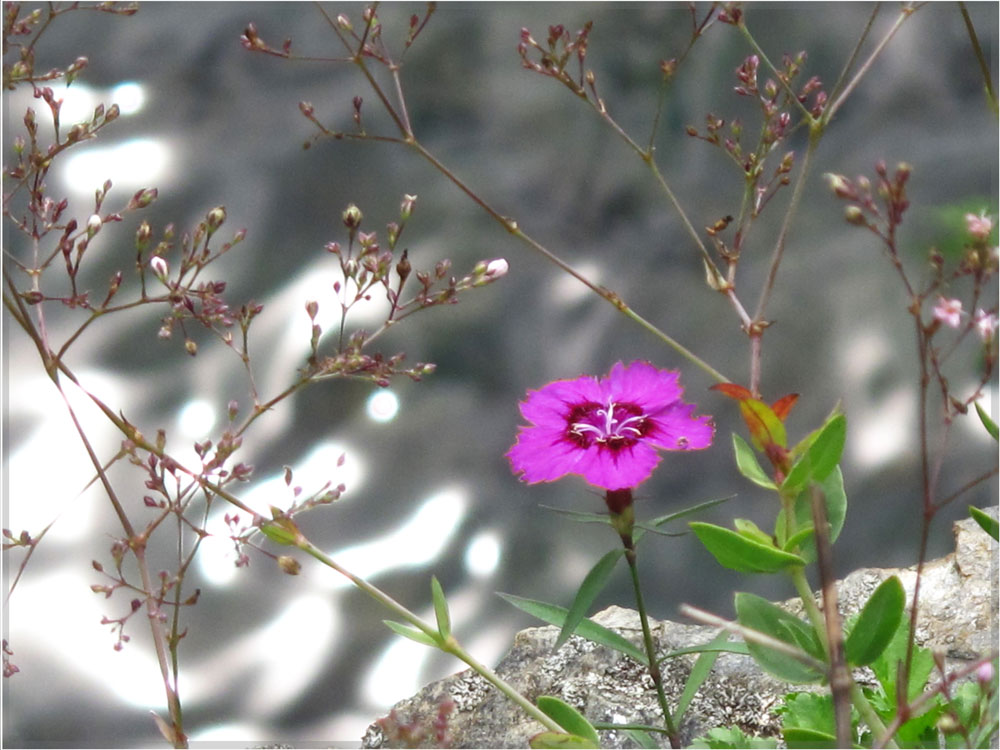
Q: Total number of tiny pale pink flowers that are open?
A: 3